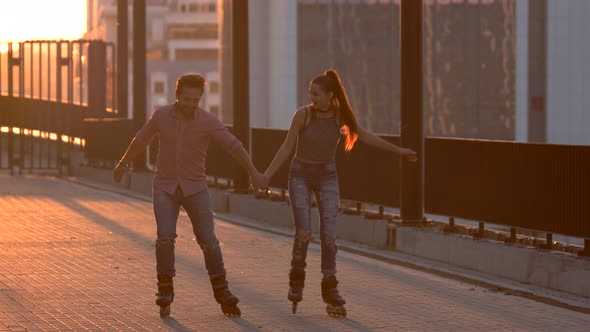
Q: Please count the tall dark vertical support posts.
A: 4